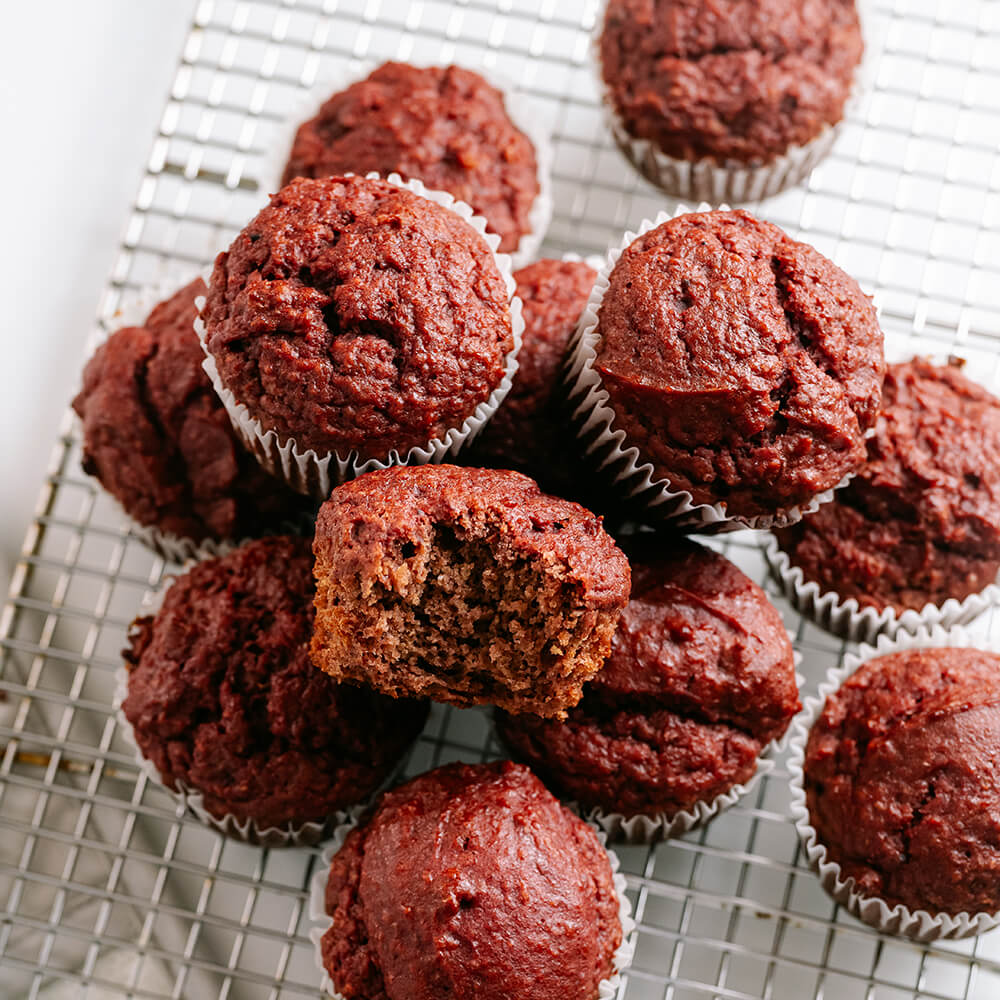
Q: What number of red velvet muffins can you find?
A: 12